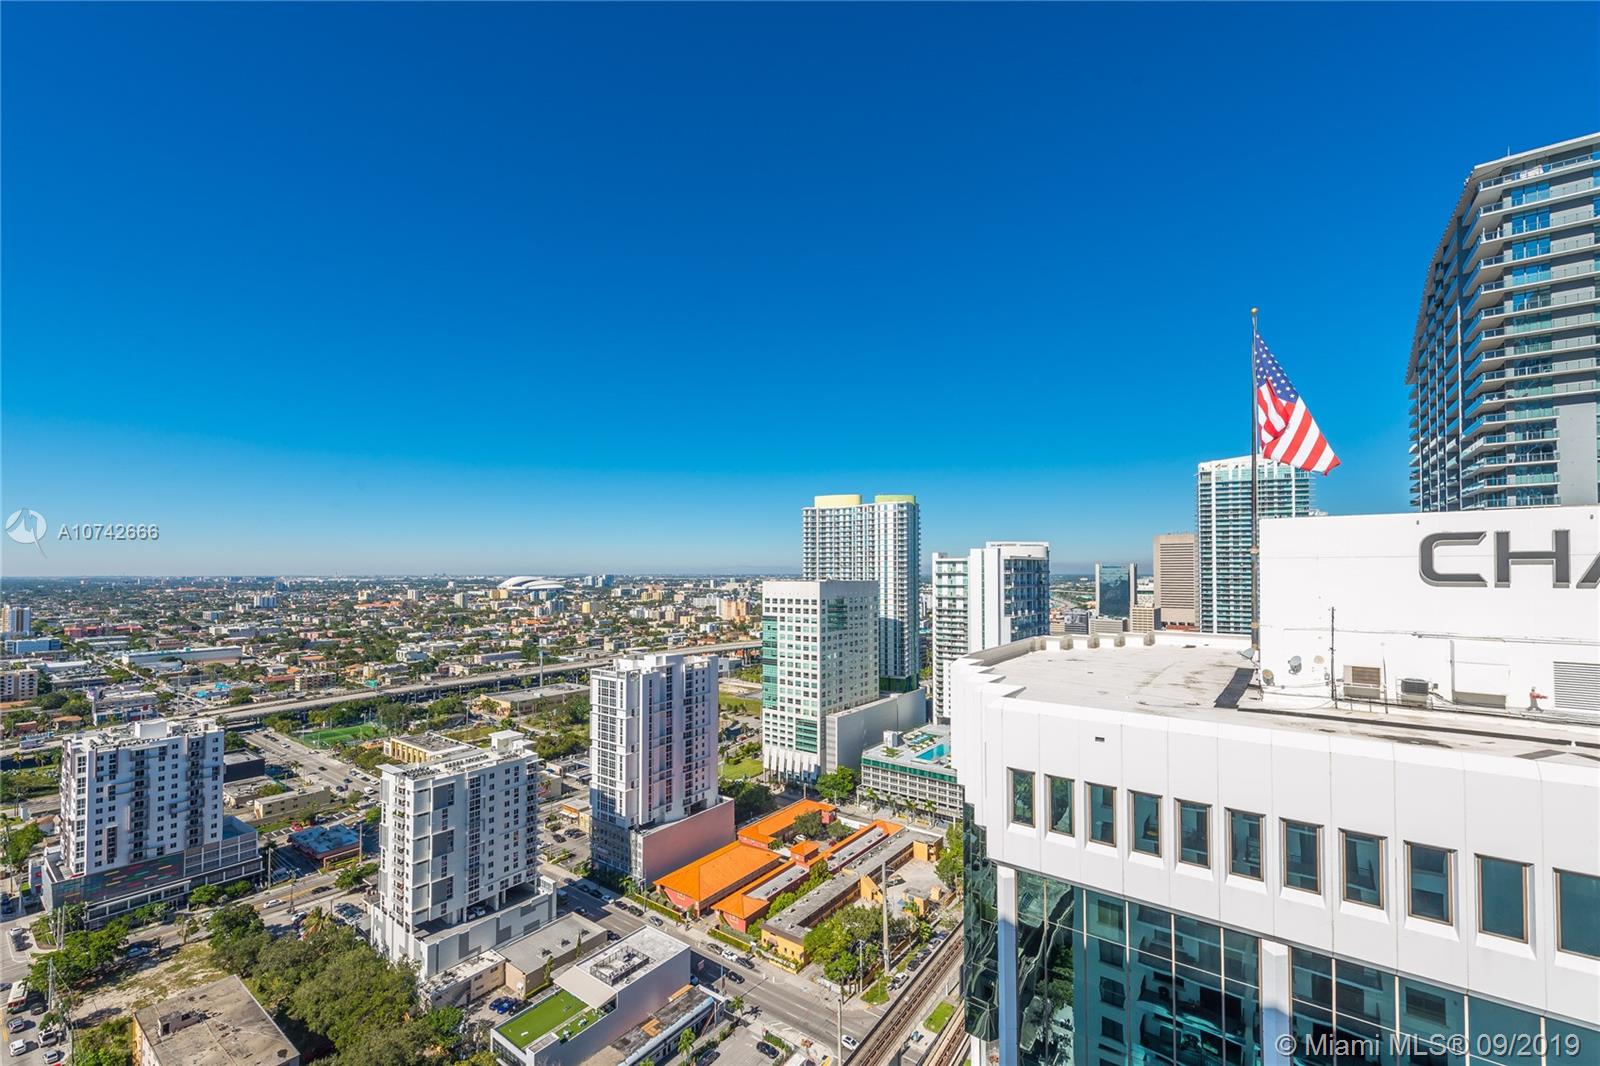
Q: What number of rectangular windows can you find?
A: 11